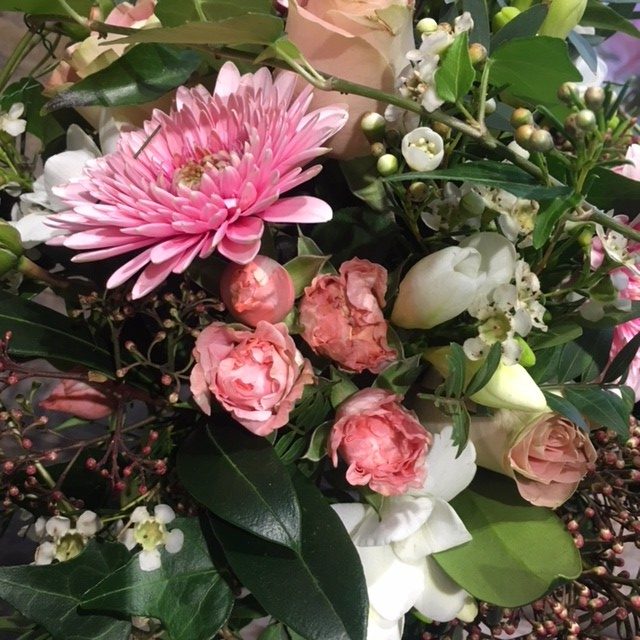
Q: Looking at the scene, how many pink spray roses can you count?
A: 4